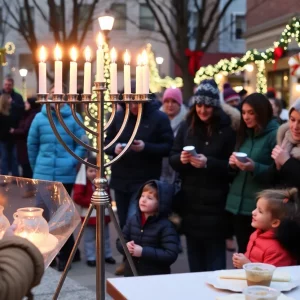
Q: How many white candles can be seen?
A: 9